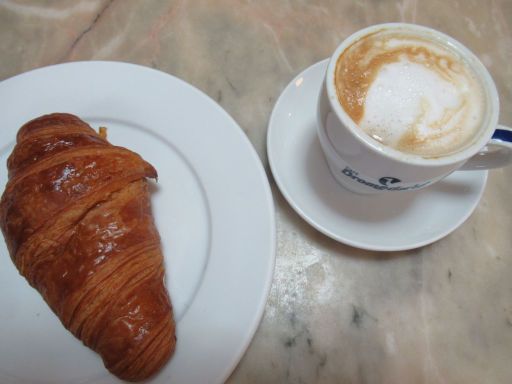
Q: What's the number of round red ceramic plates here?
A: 0